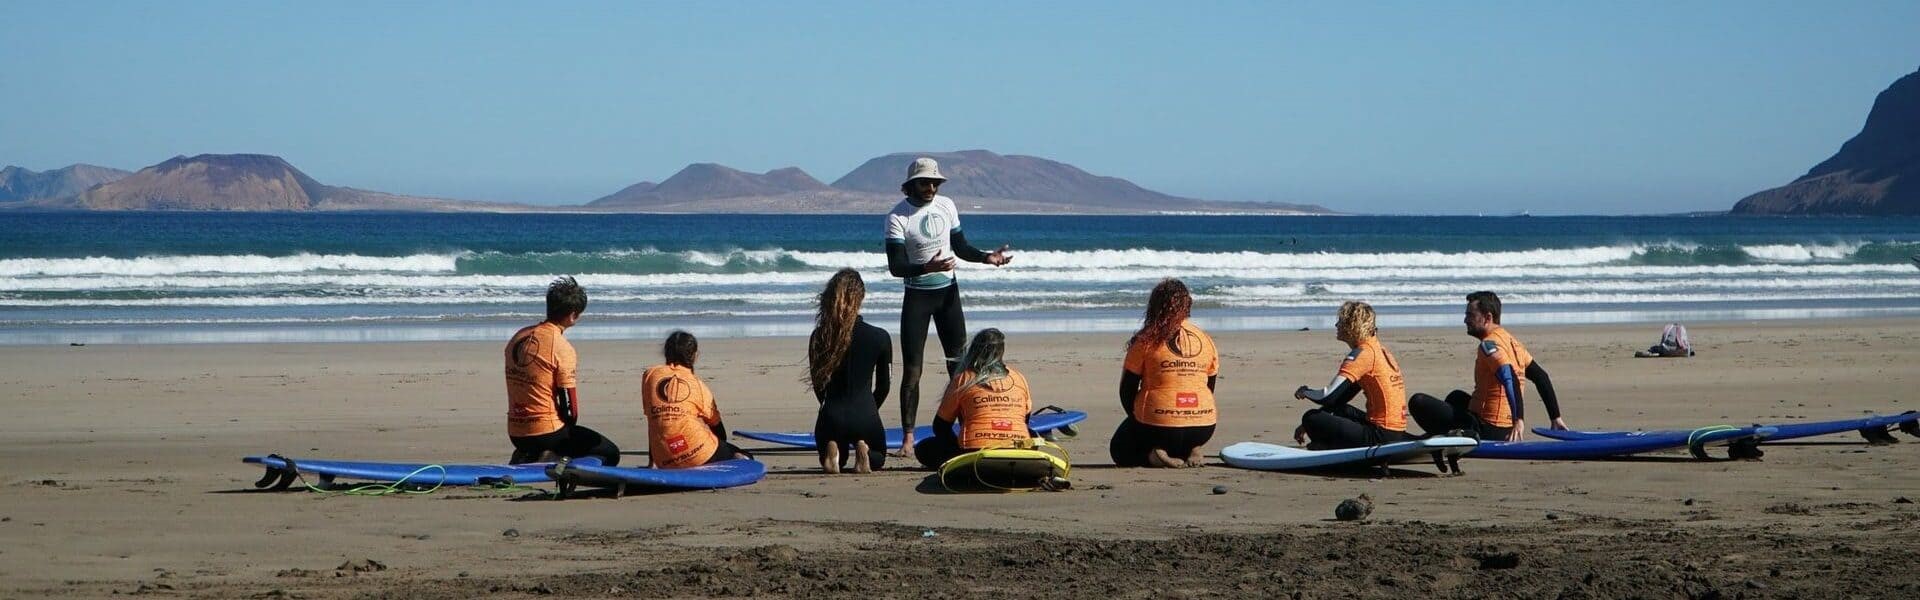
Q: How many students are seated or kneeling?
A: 7